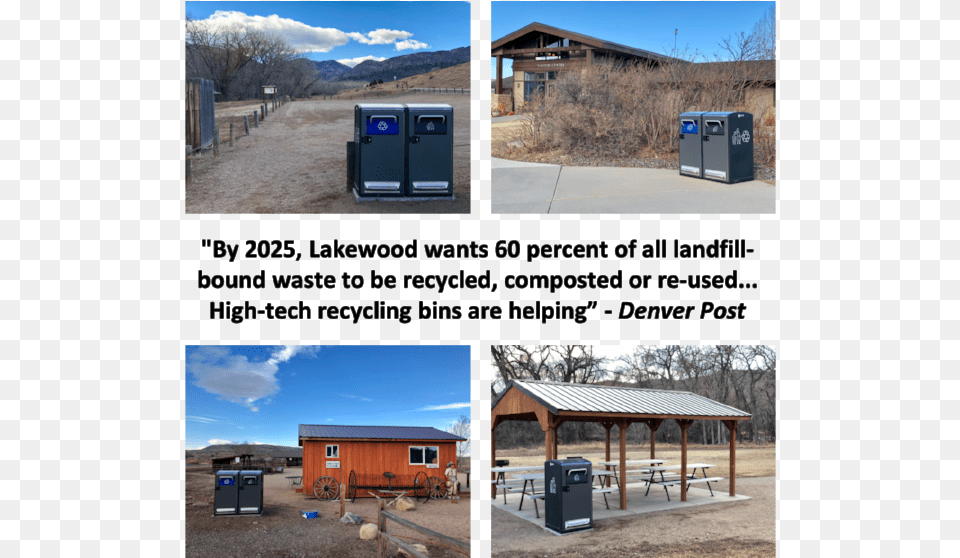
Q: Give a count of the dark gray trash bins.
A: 7